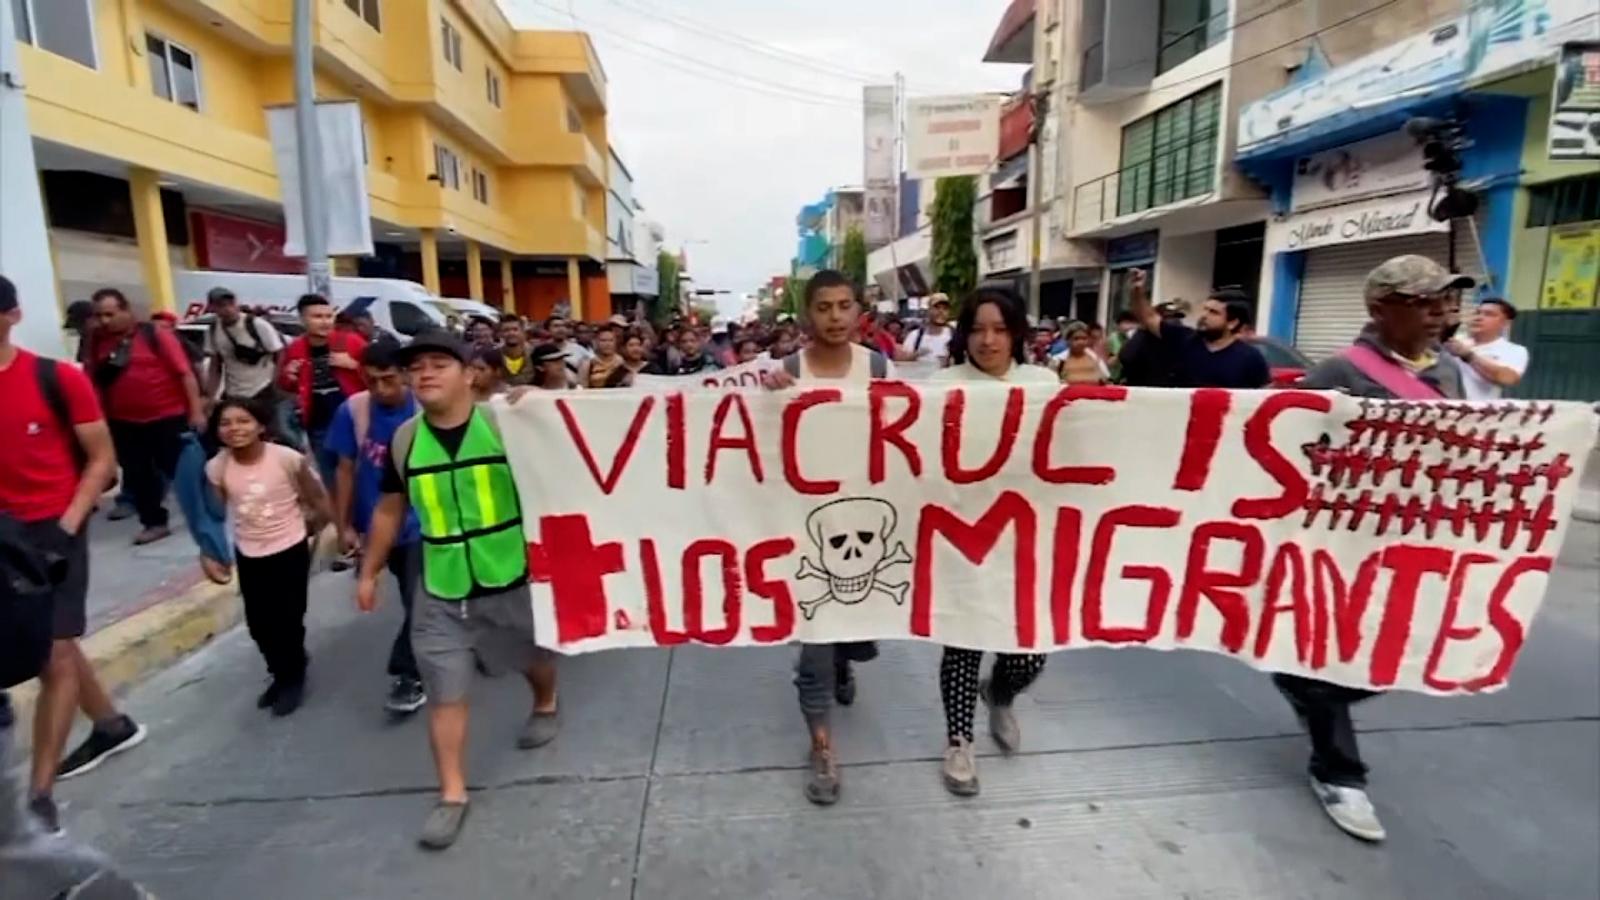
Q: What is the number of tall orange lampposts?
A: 0